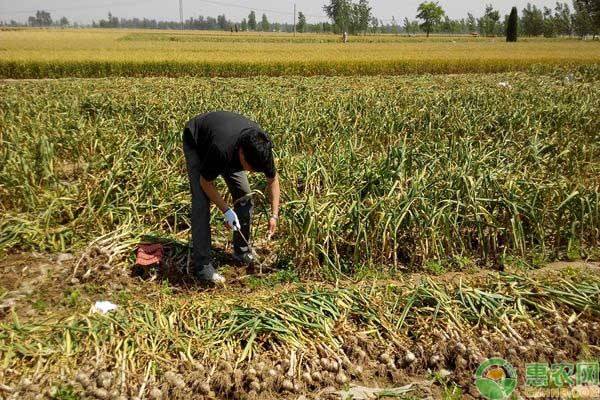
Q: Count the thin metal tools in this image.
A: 1